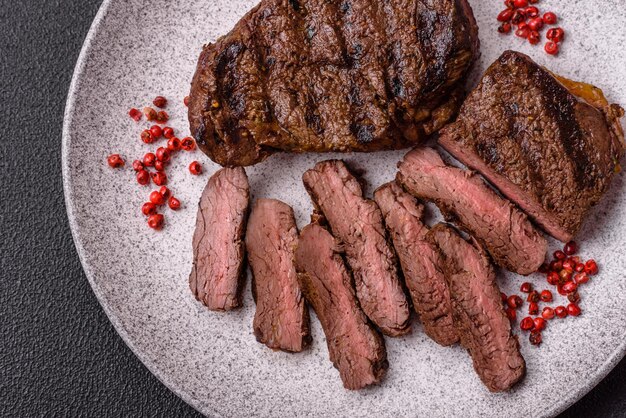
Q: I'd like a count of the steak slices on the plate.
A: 7